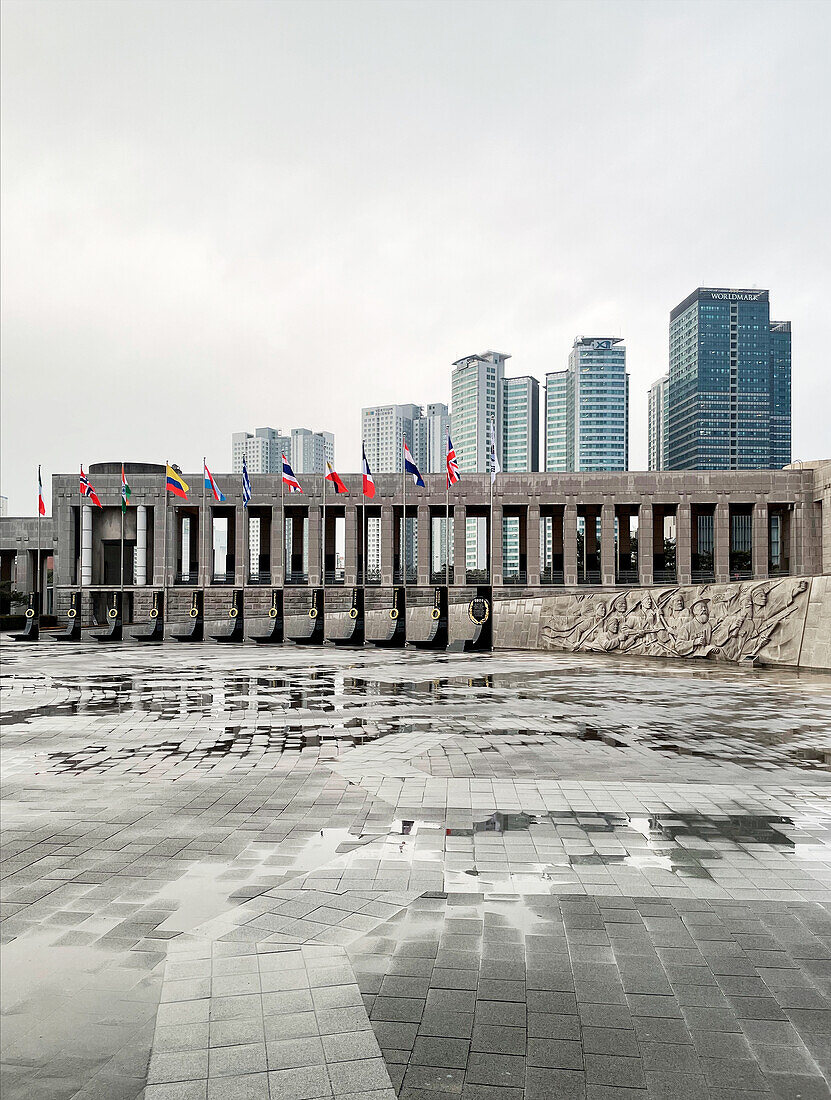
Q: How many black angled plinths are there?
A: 12